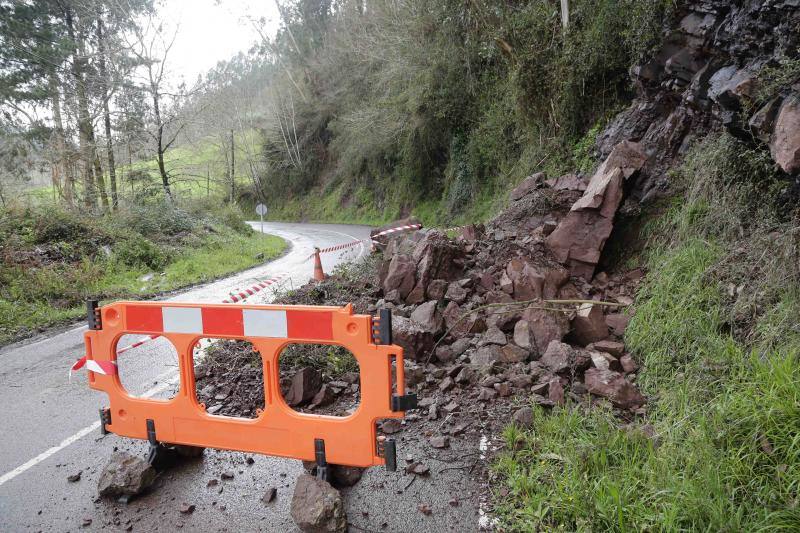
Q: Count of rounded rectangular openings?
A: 3